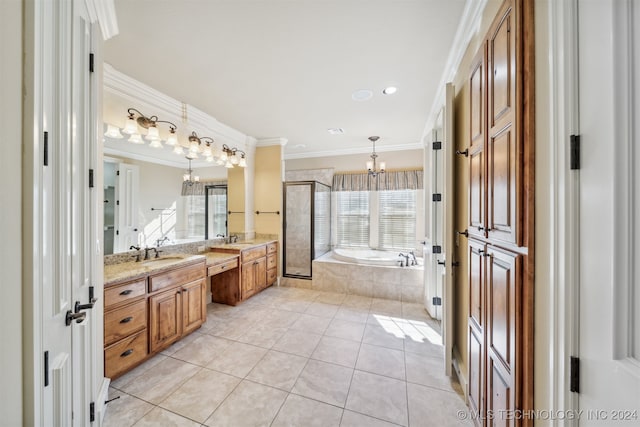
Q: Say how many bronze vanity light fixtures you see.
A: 3